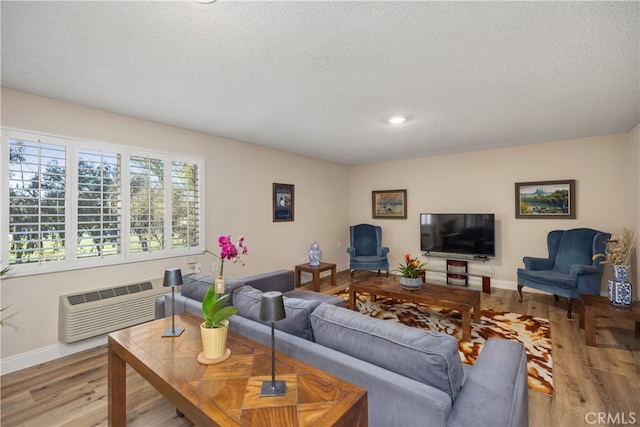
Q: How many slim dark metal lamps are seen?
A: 2